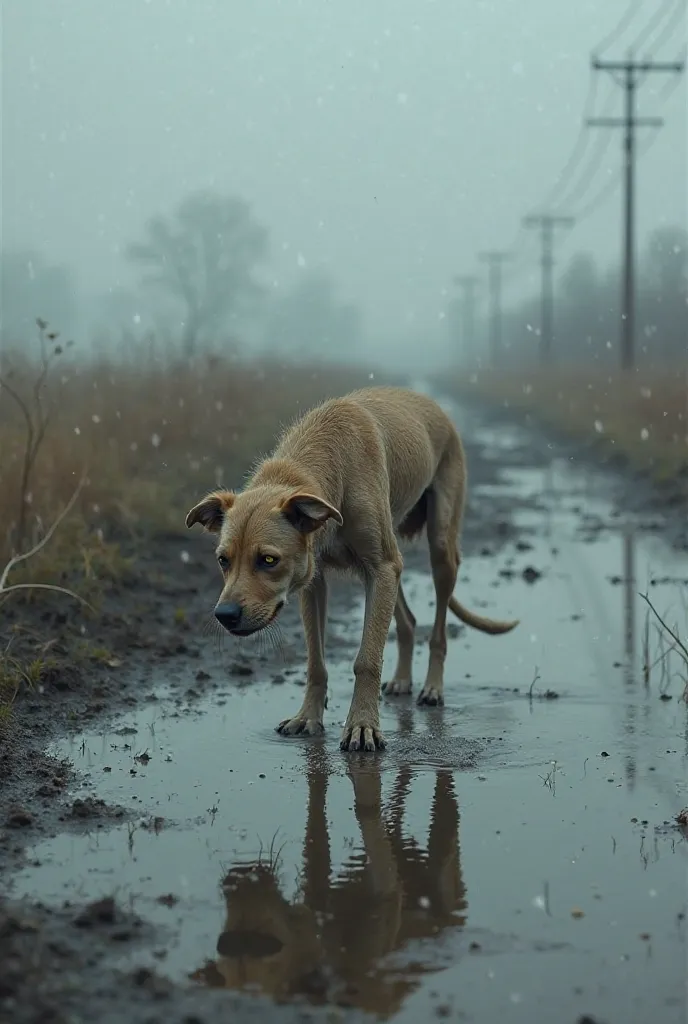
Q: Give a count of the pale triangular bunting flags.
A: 0